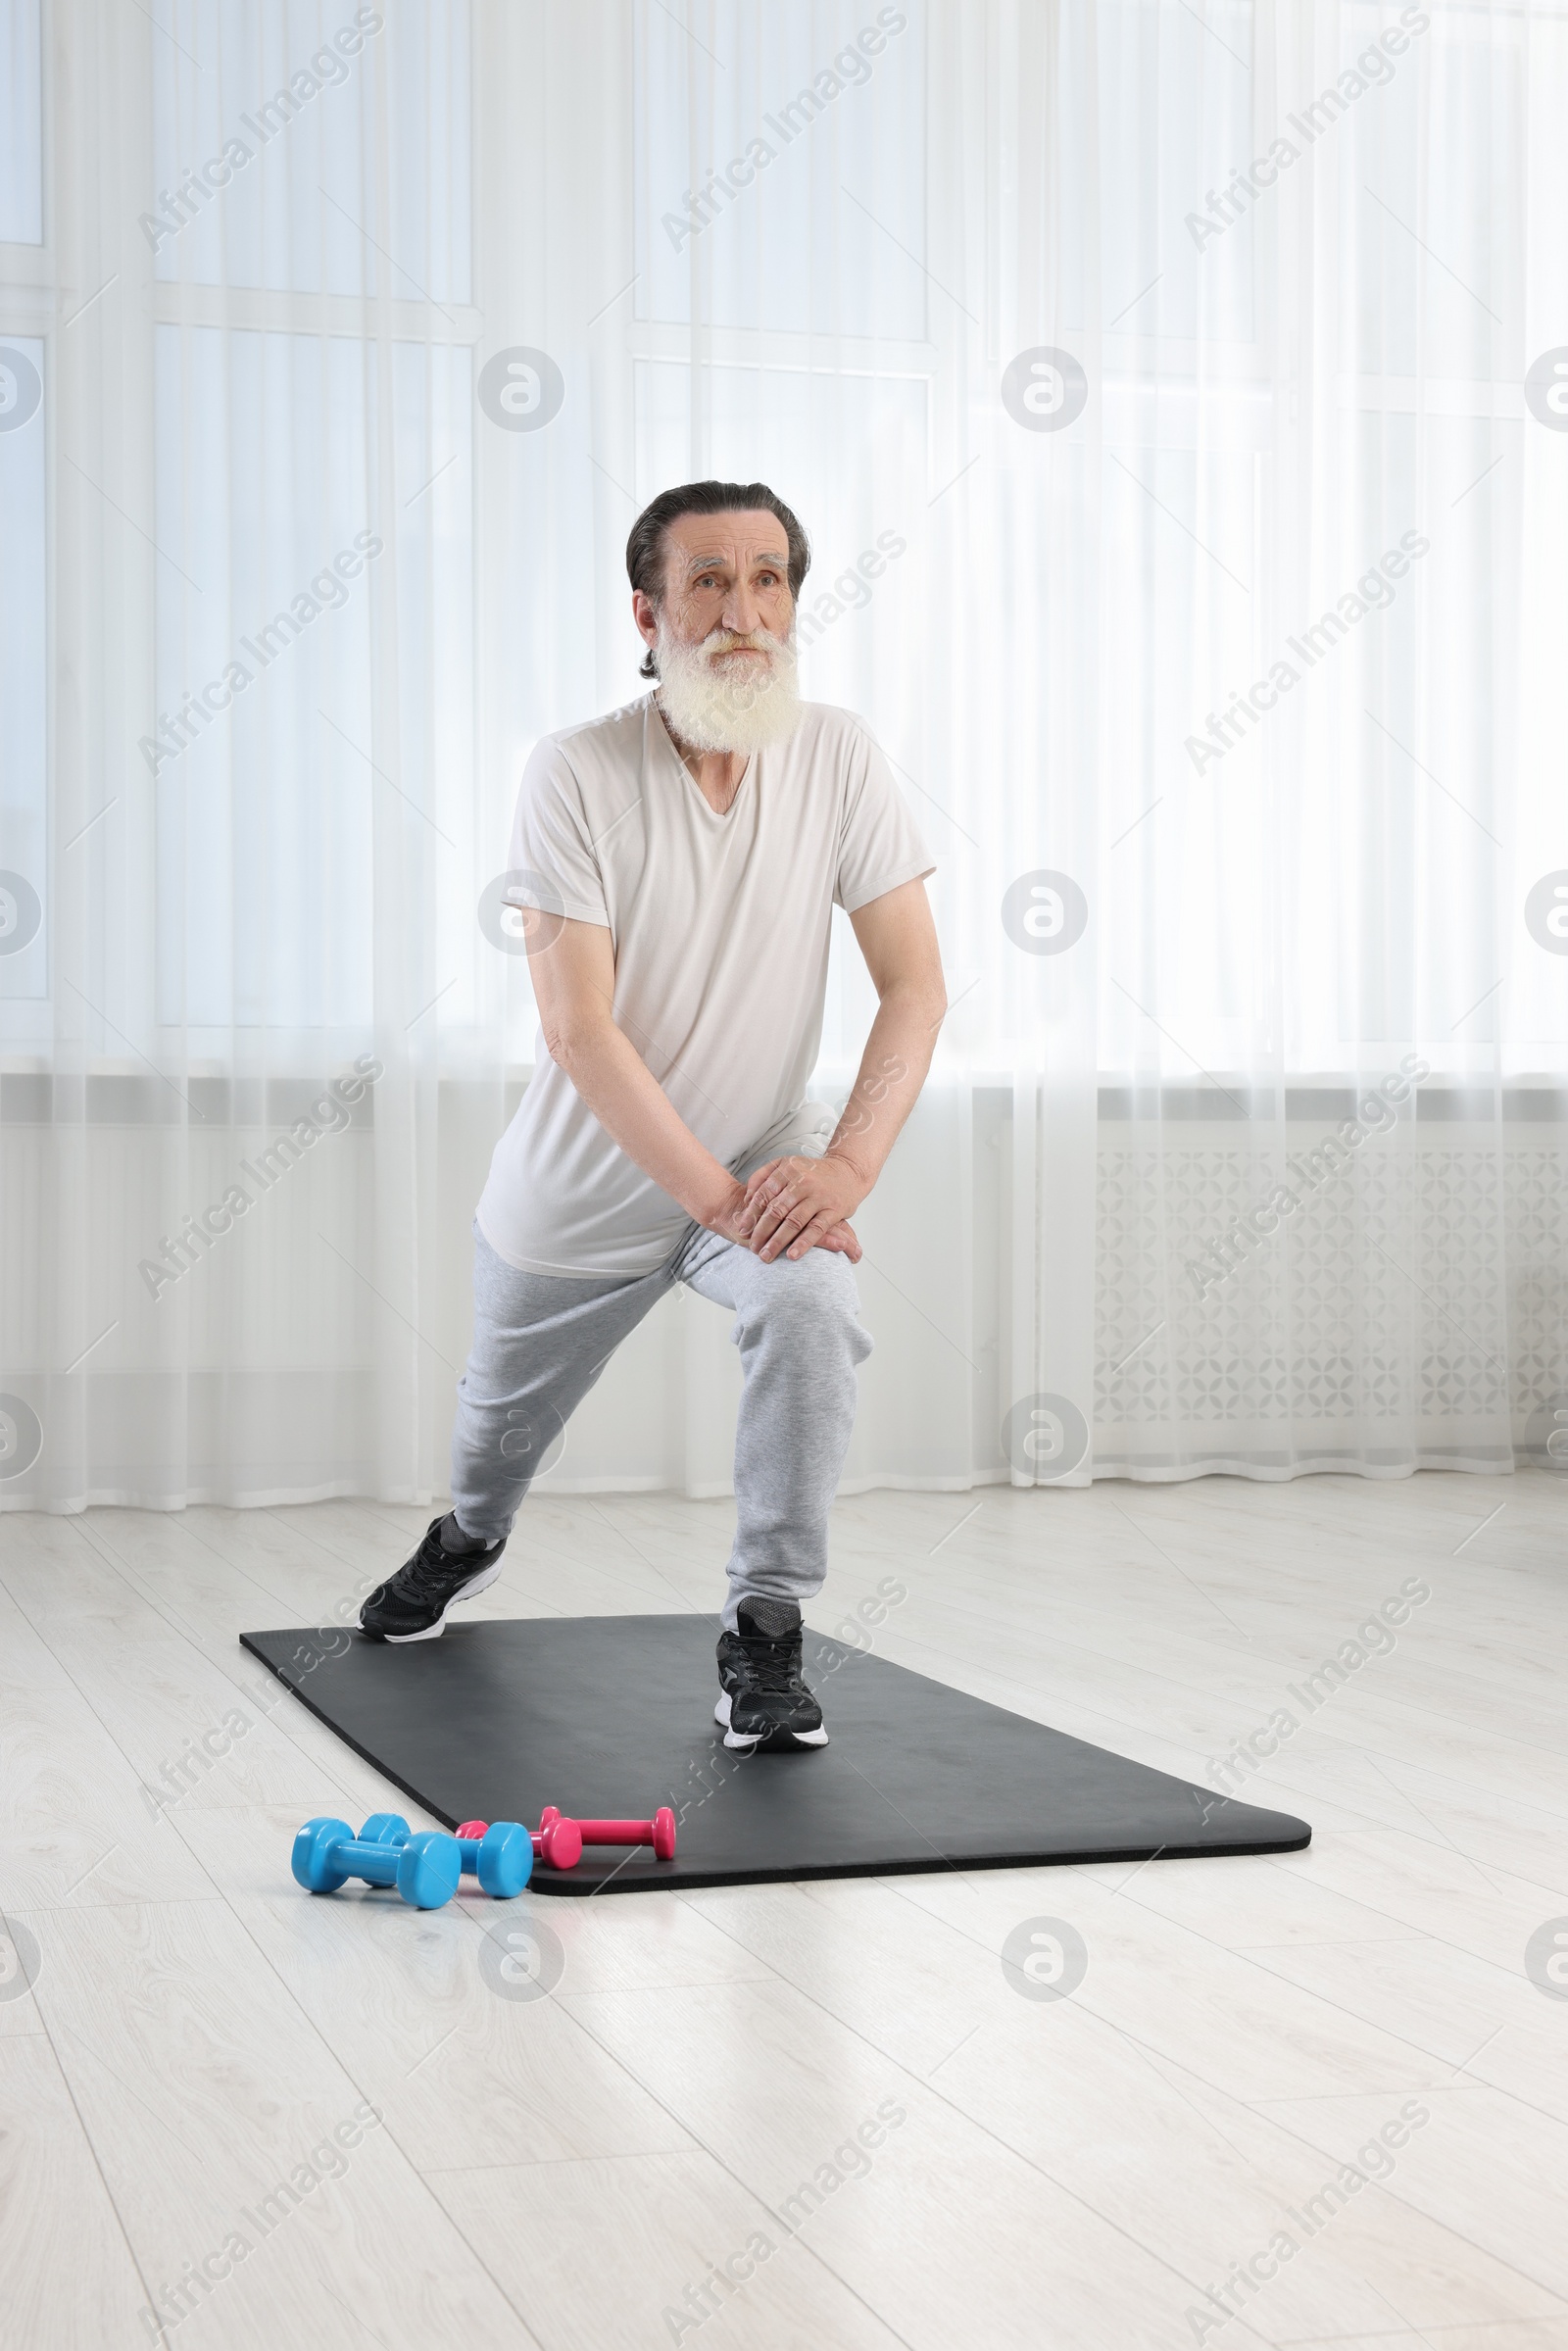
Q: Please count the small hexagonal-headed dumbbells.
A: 4